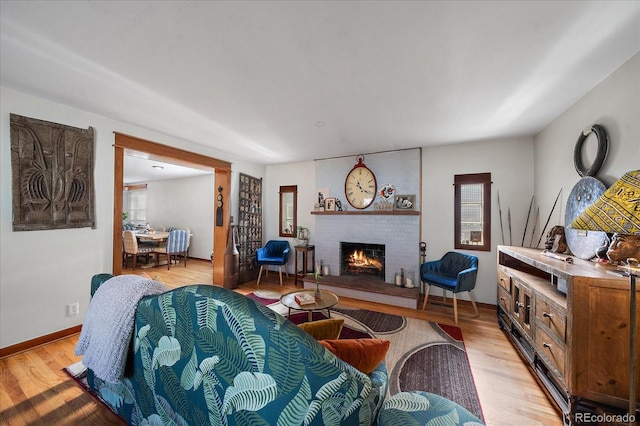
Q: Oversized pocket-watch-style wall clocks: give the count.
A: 1